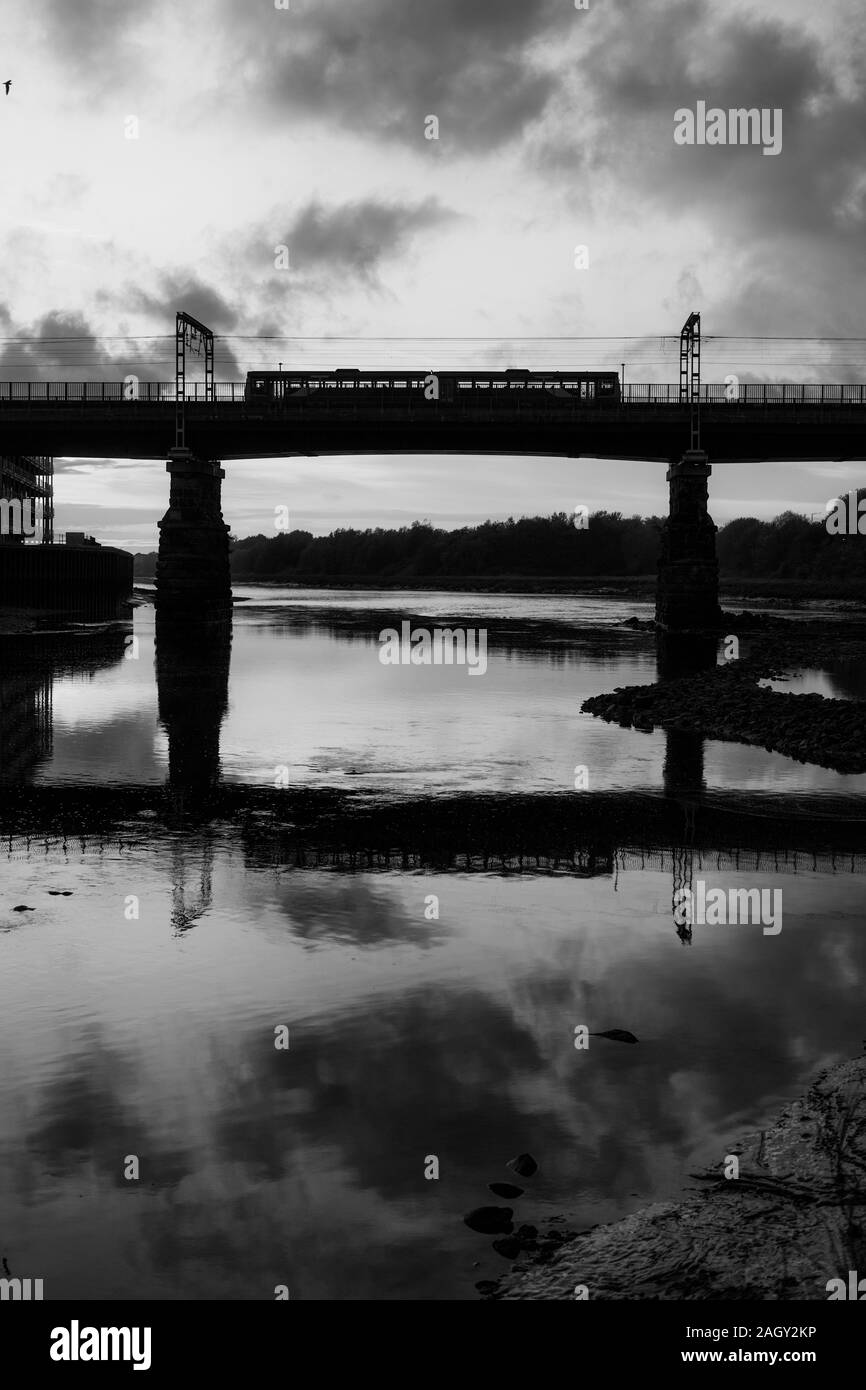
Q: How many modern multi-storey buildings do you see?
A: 1